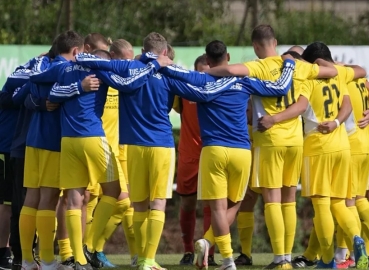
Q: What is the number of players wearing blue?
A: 5